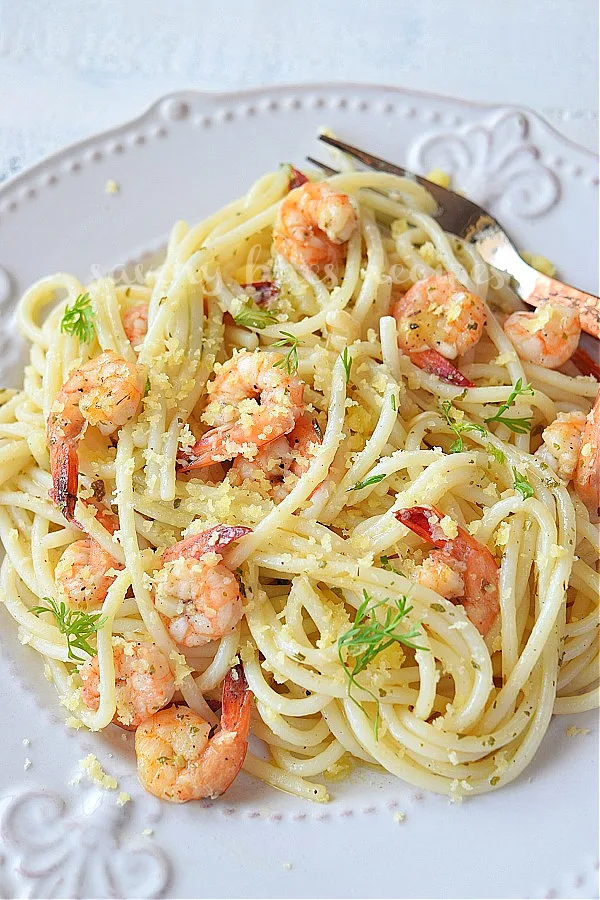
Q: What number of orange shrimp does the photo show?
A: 13